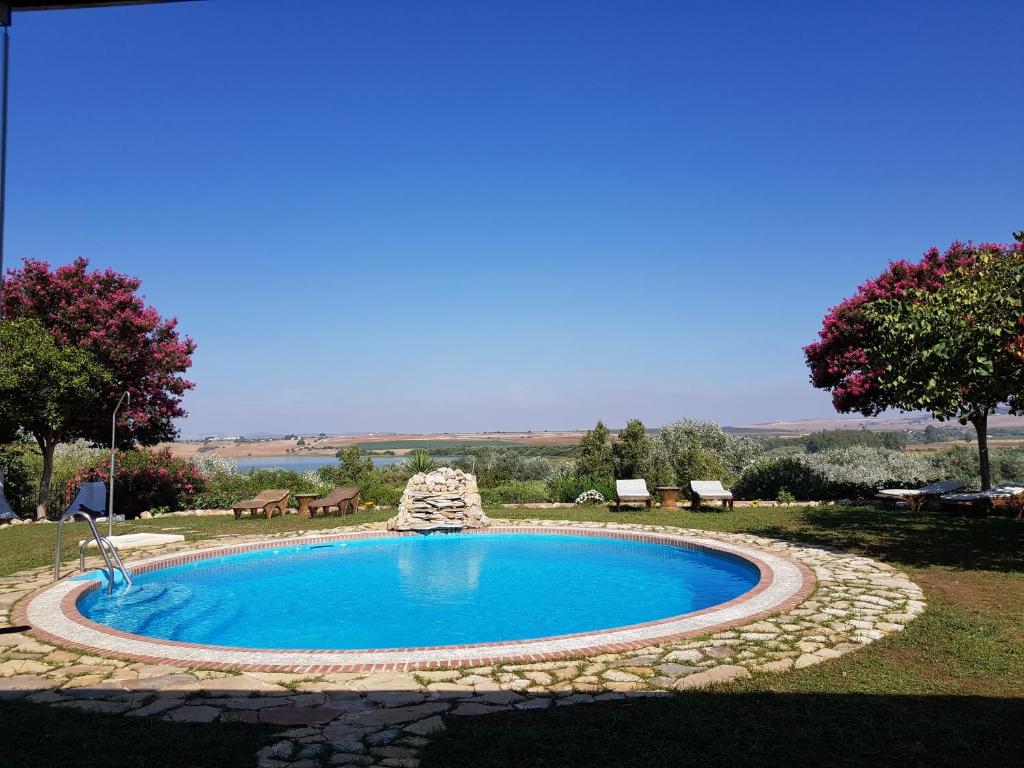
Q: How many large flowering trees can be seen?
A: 2